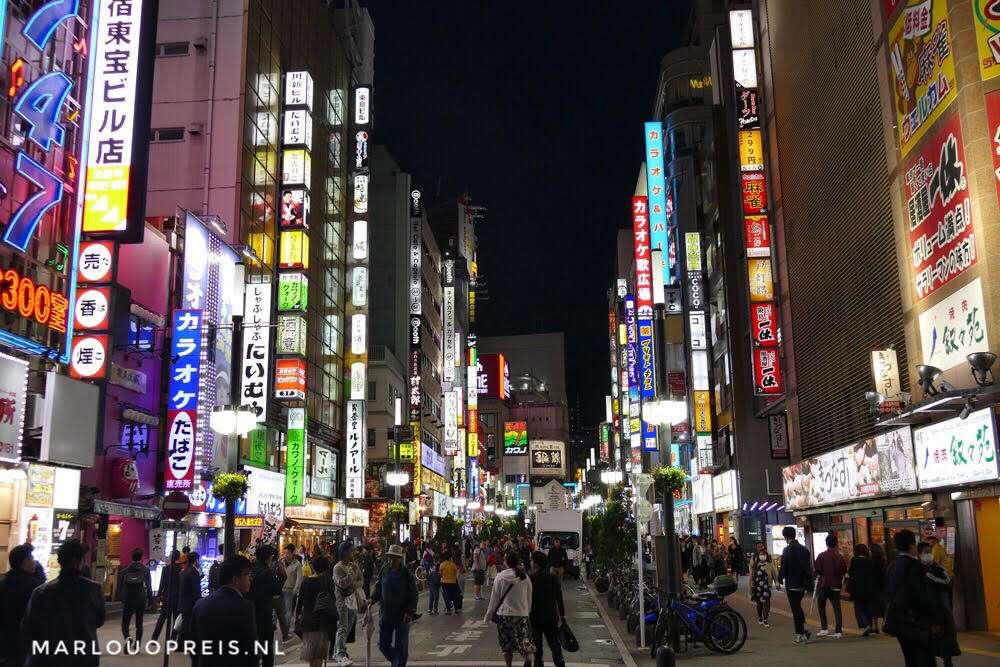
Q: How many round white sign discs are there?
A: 3